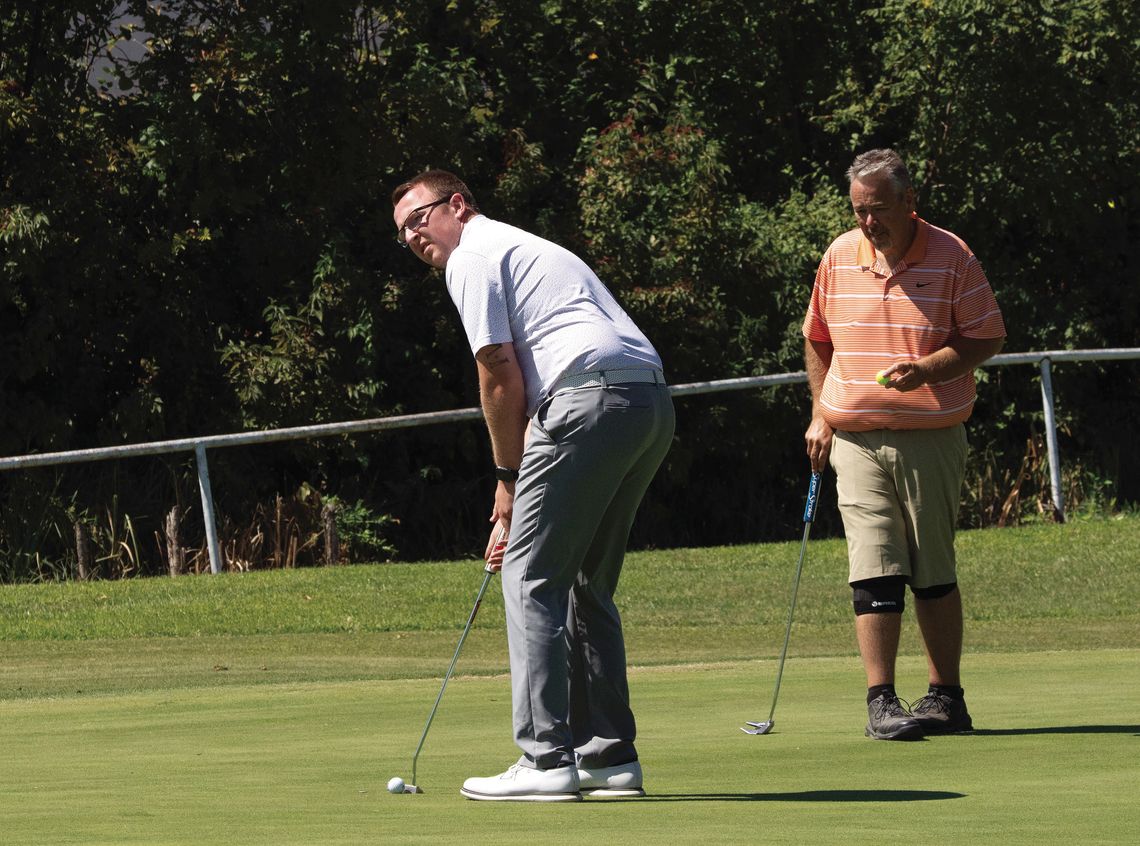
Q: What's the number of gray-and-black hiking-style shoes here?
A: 2